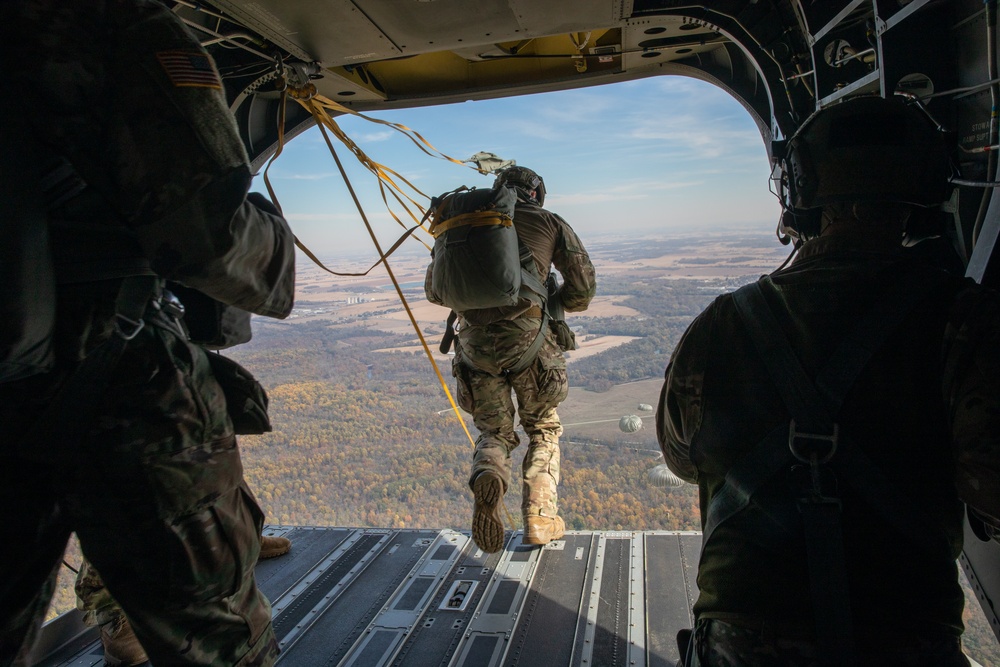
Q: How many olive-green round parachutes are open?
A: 3